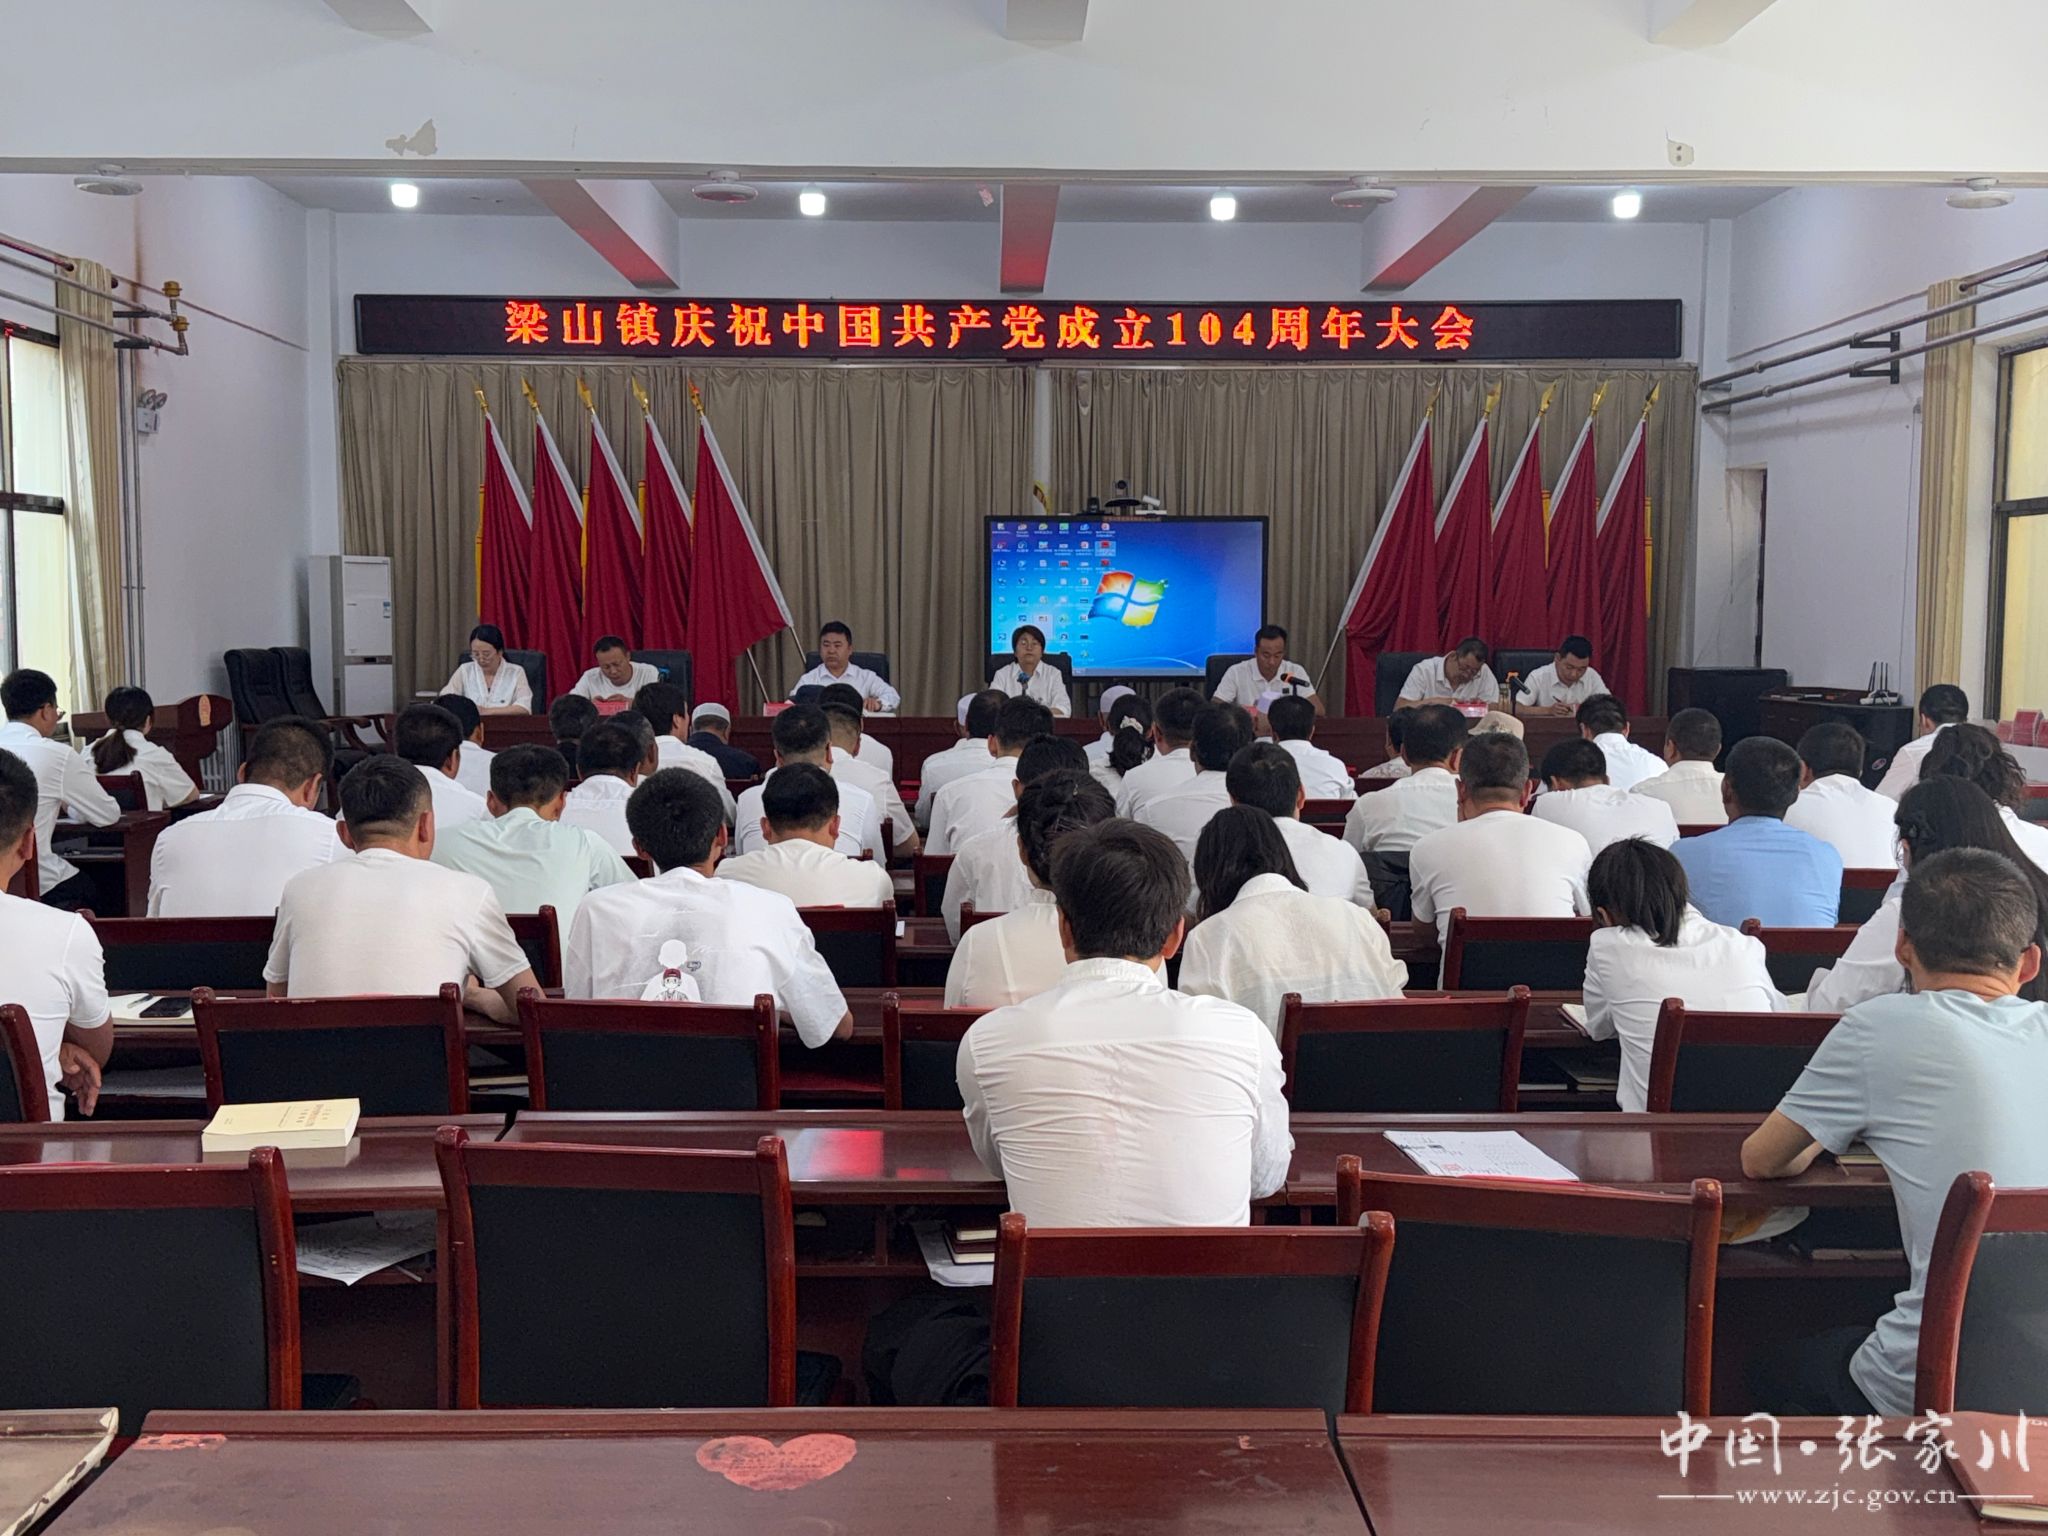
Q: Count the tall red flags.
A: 10